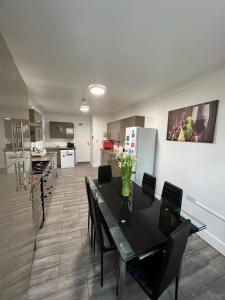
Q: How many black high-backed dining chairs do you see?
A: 6